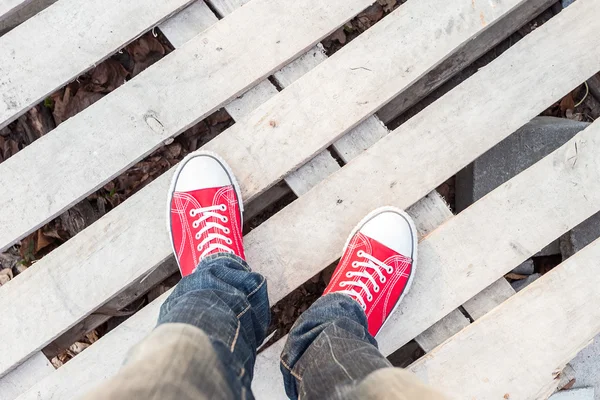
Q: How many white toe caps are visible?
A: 2